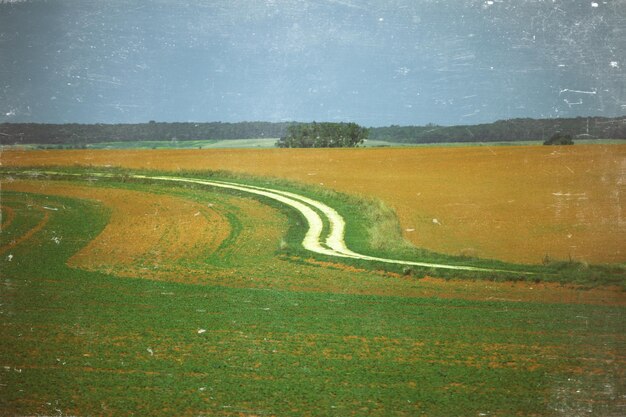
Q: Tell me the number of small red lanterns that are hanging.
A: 0